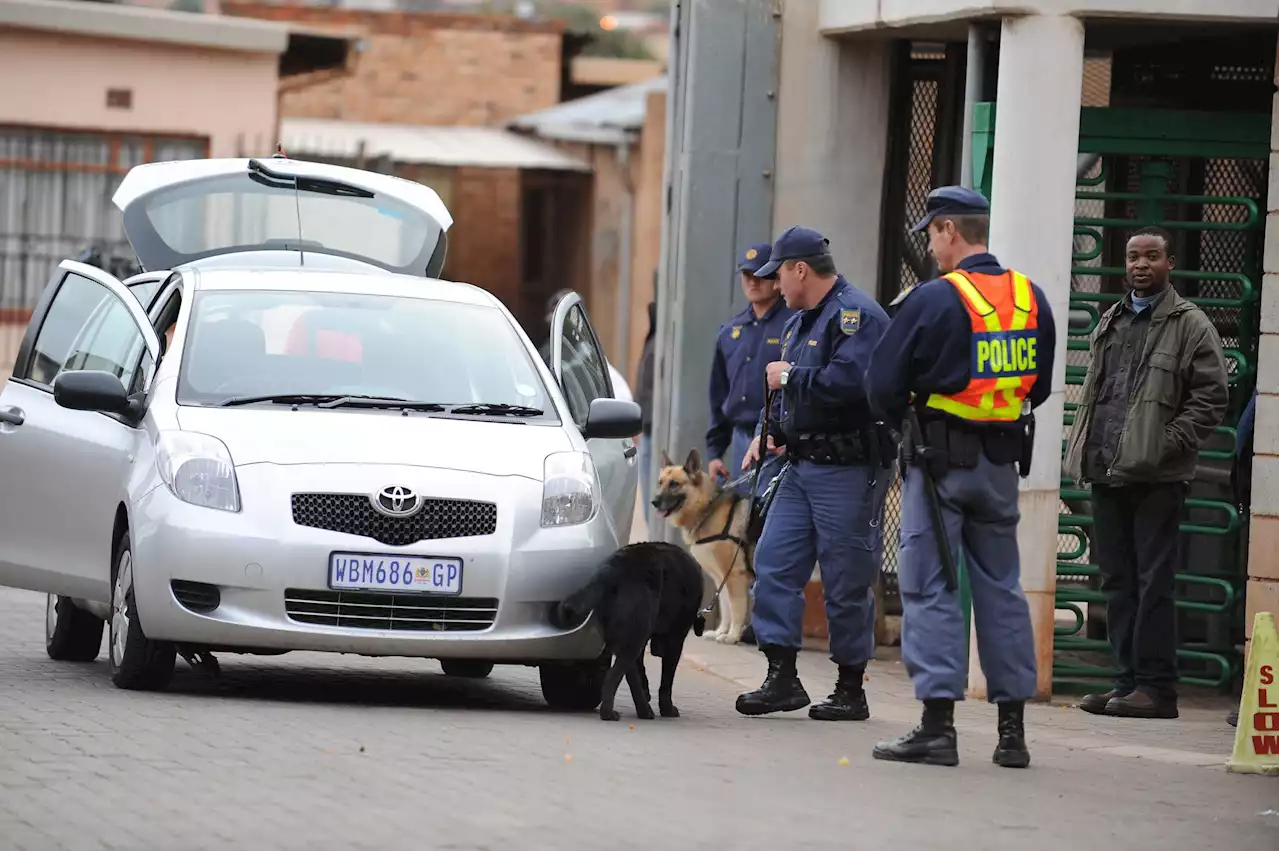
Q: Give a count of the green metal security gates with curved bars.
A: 1